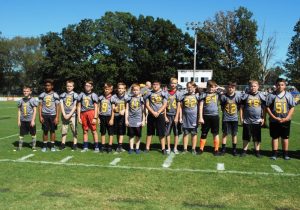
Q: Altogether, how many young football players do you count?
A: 14